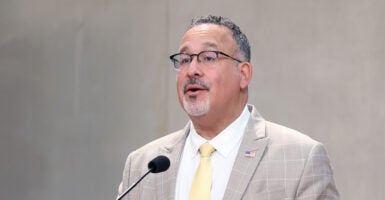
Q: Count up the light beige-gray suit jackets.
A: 1